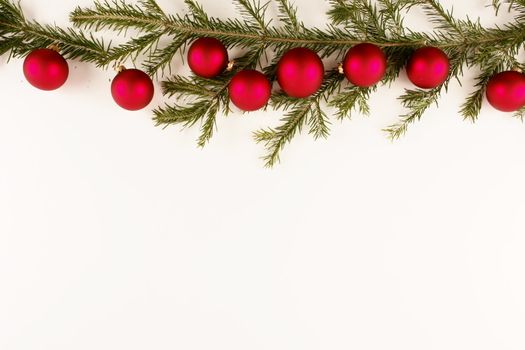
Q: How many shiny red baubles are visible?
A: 8